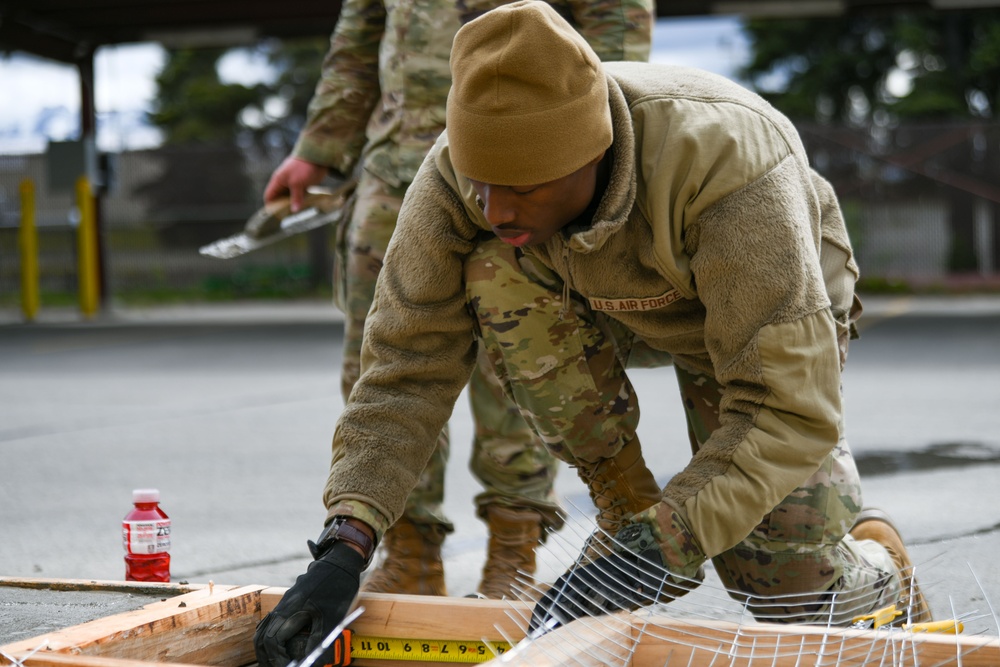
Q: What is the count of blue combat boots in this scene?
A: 0